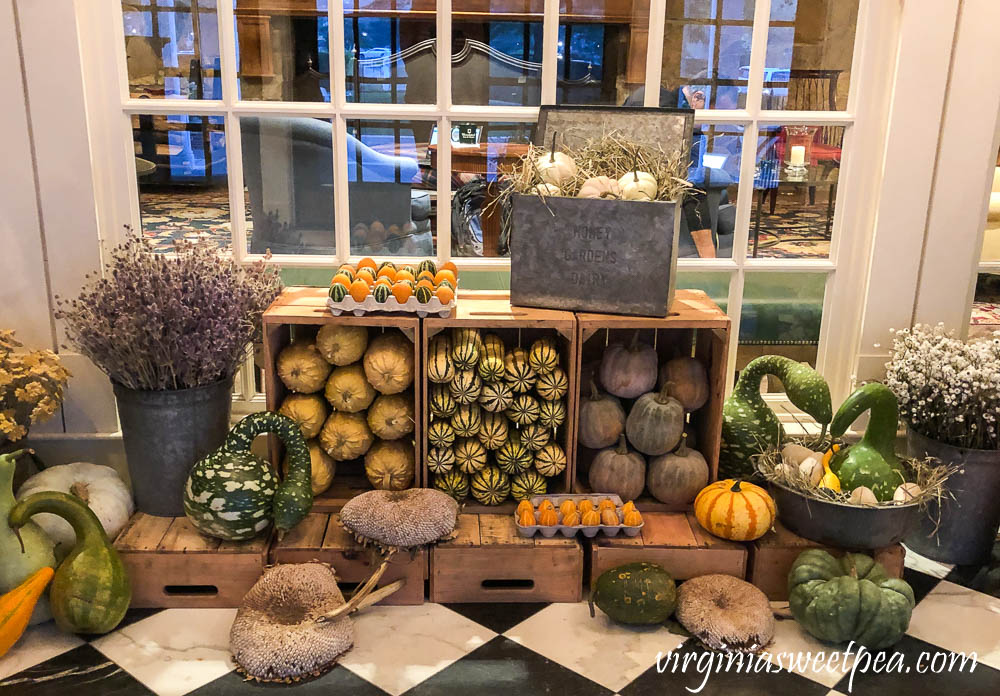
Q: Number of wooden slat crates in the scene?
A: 8